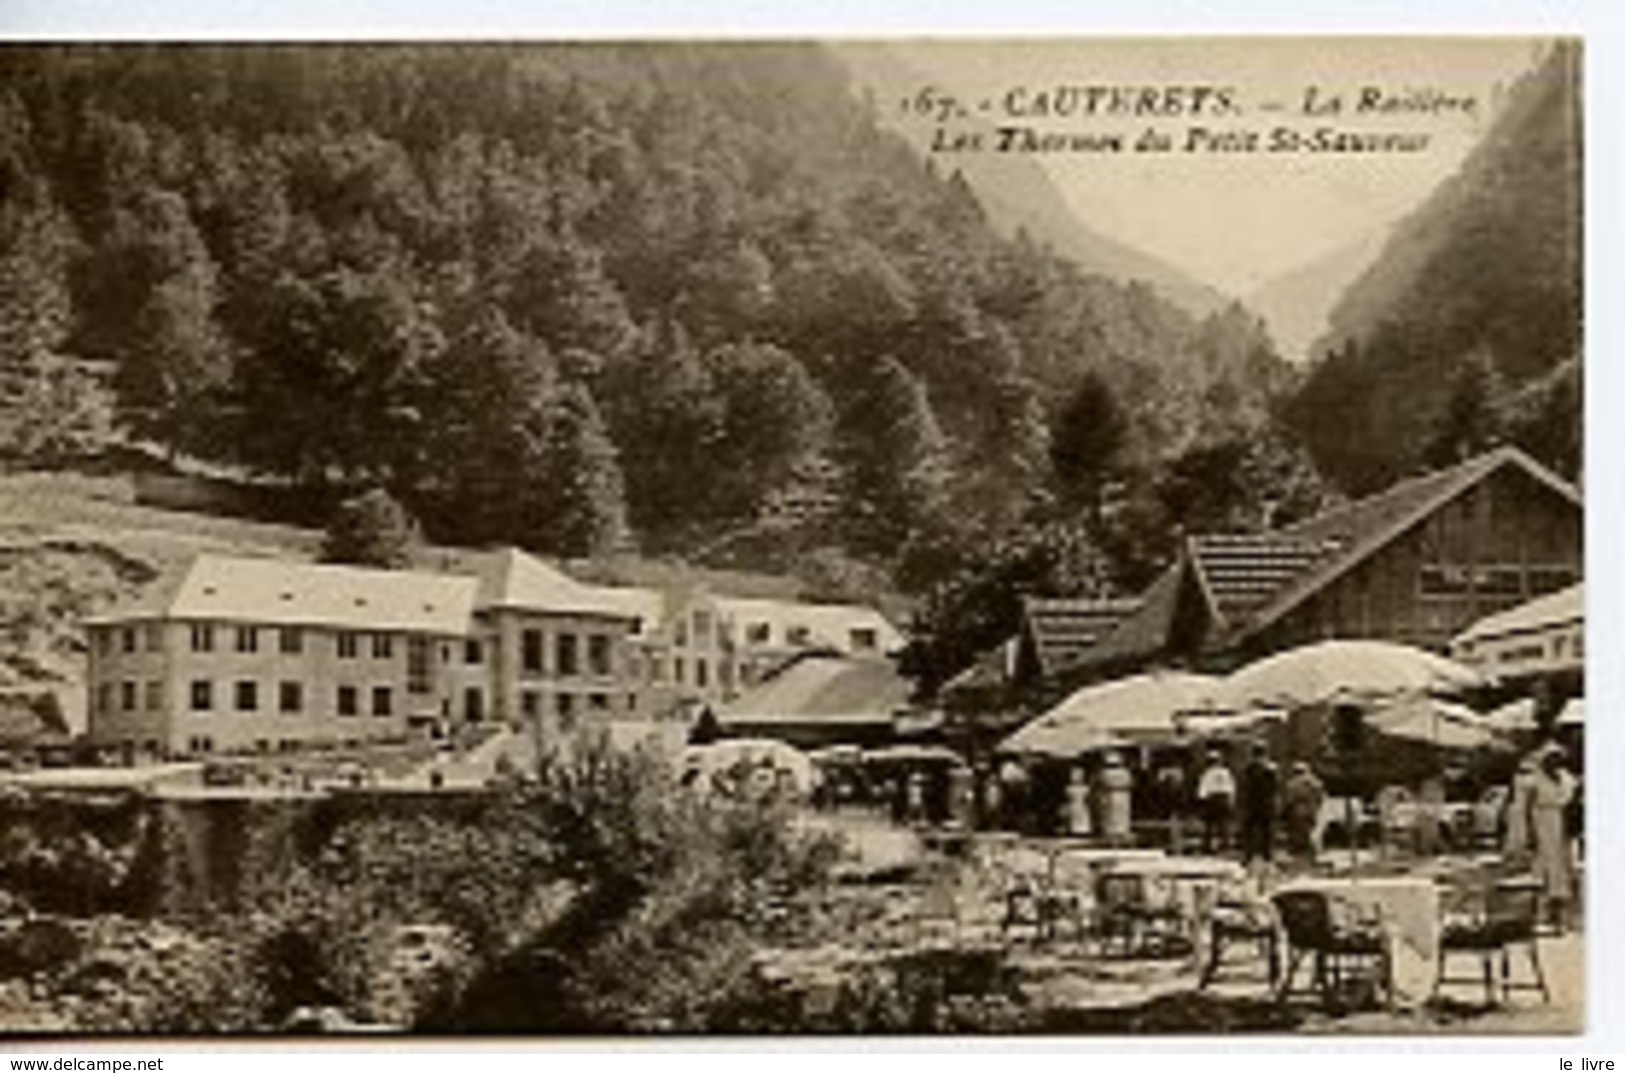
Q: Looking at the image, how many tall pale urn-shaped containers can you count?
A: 0